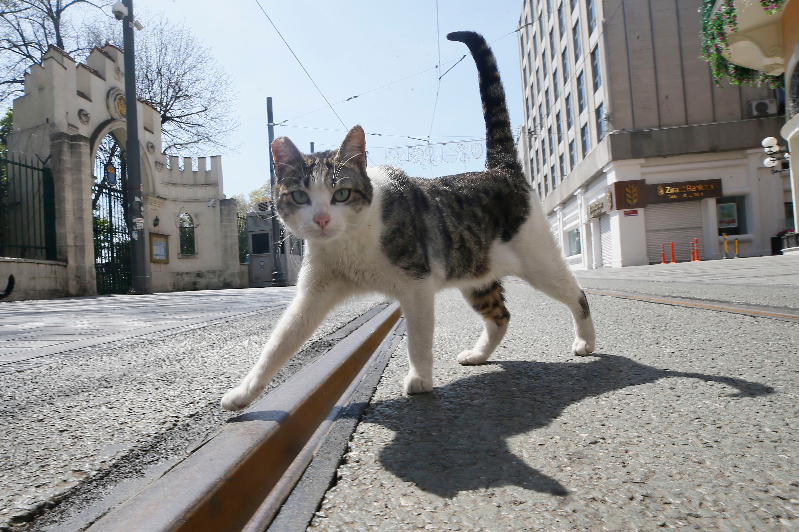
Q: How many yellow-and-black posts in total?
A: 2